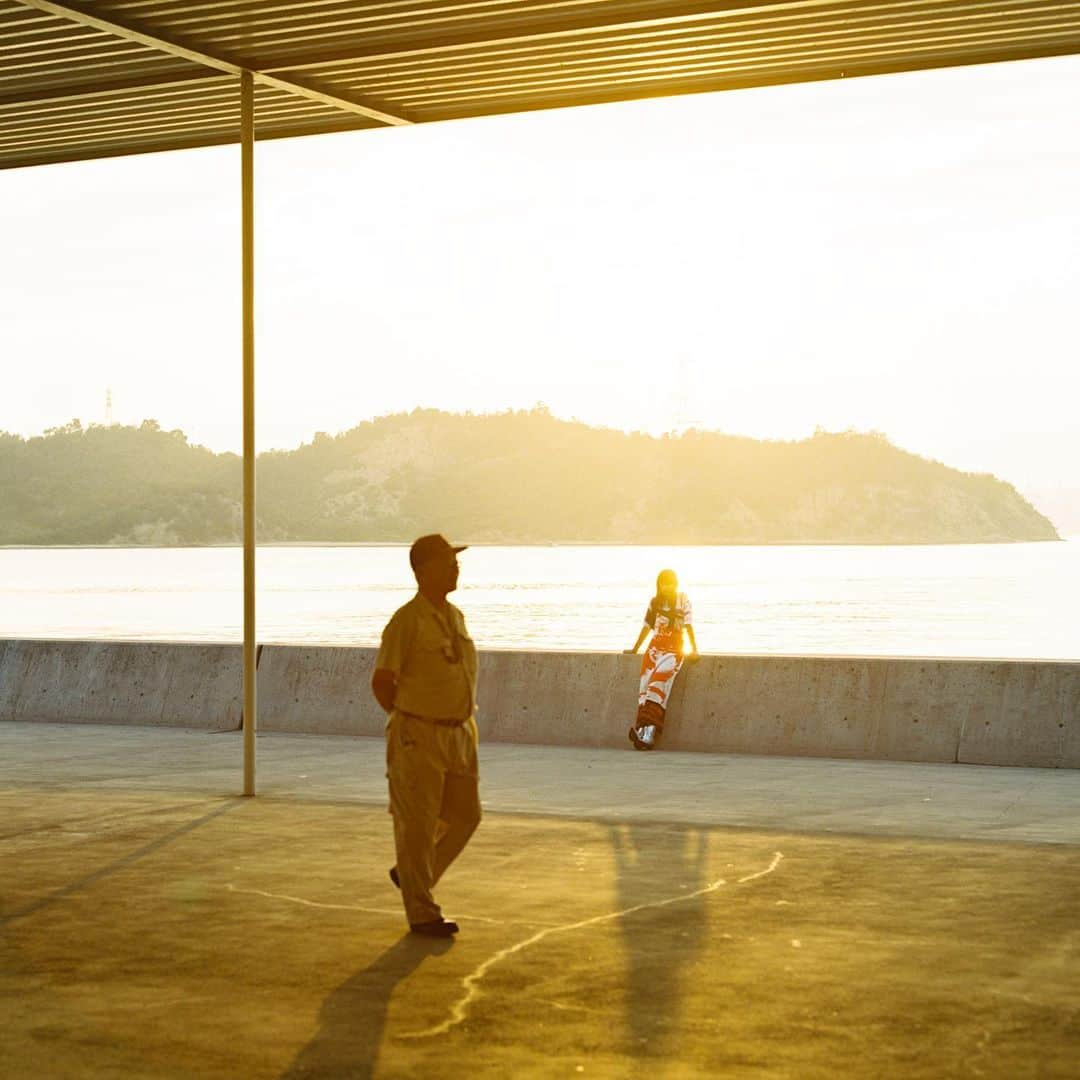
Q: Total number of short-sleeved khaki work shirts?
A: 1